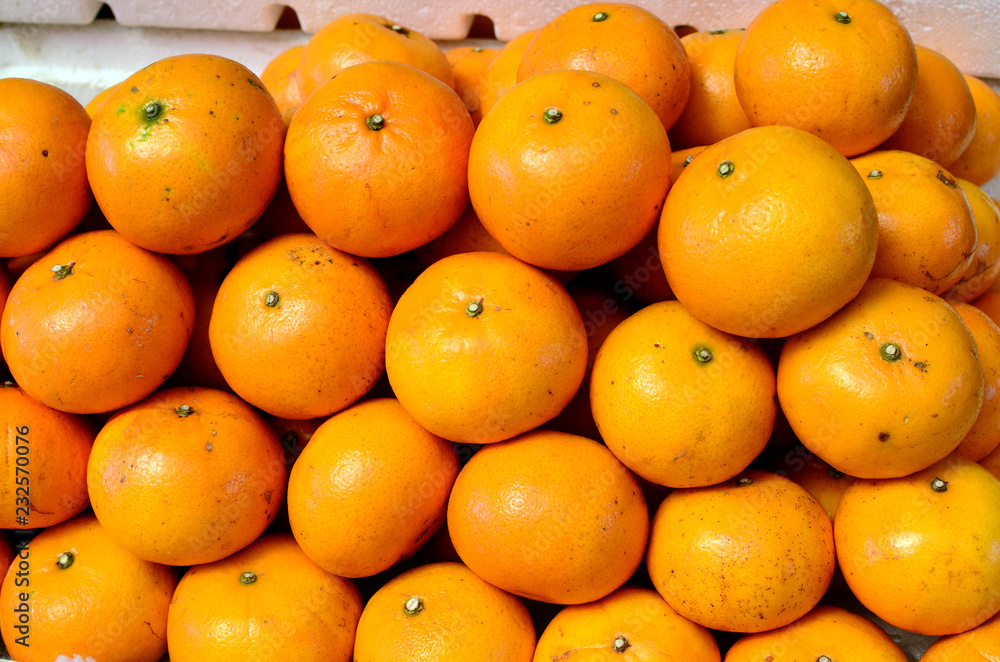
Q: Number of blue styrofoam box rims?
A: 0